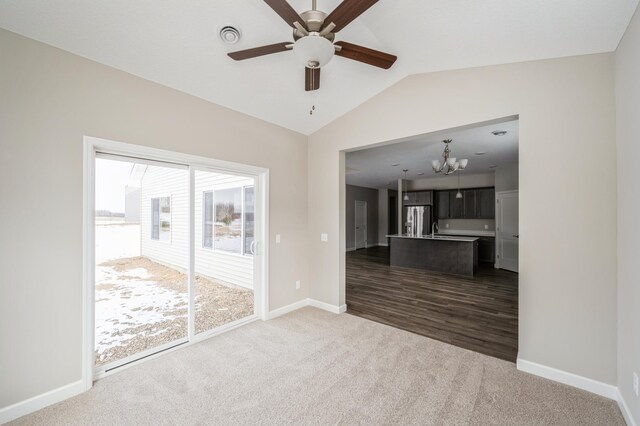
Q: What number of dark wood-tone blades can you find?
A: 5